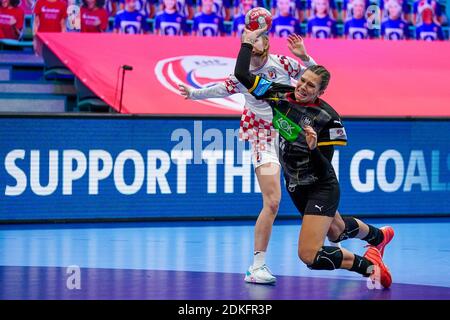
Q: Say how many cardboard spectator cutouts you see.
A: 12